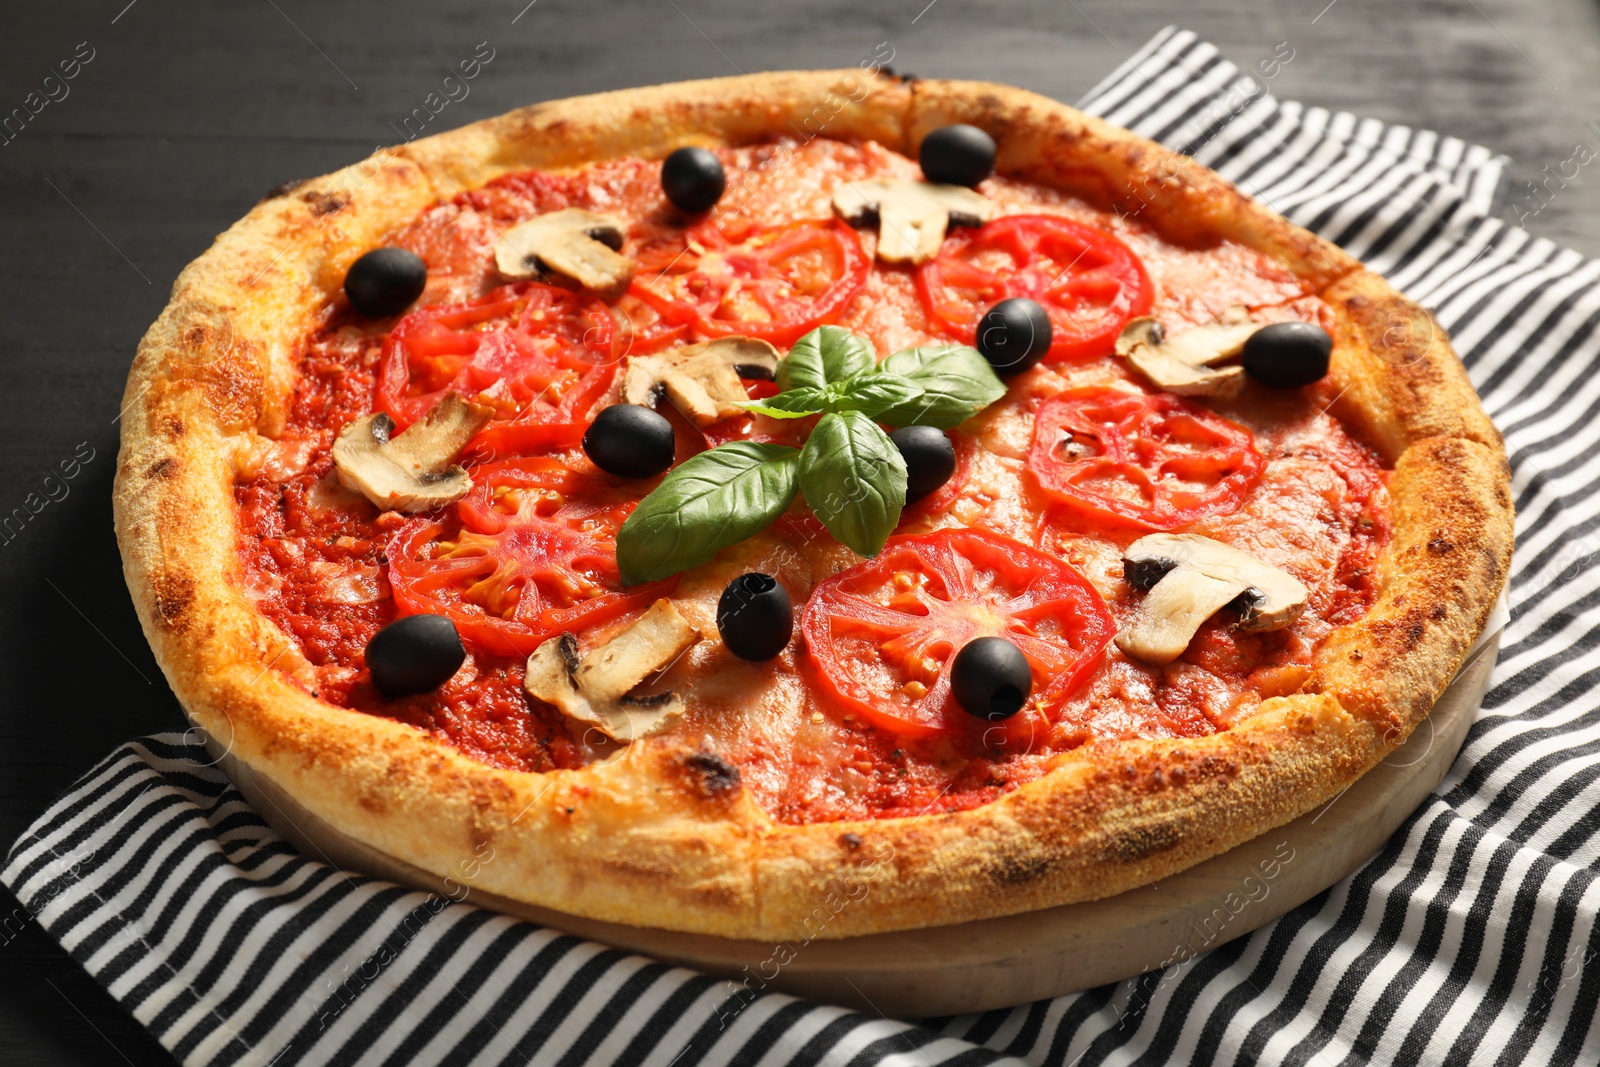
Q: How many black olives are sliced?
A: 0